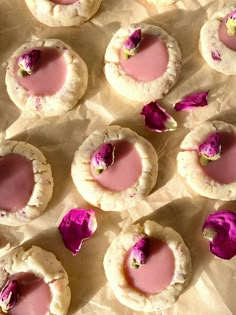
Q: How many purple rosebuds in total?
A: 7